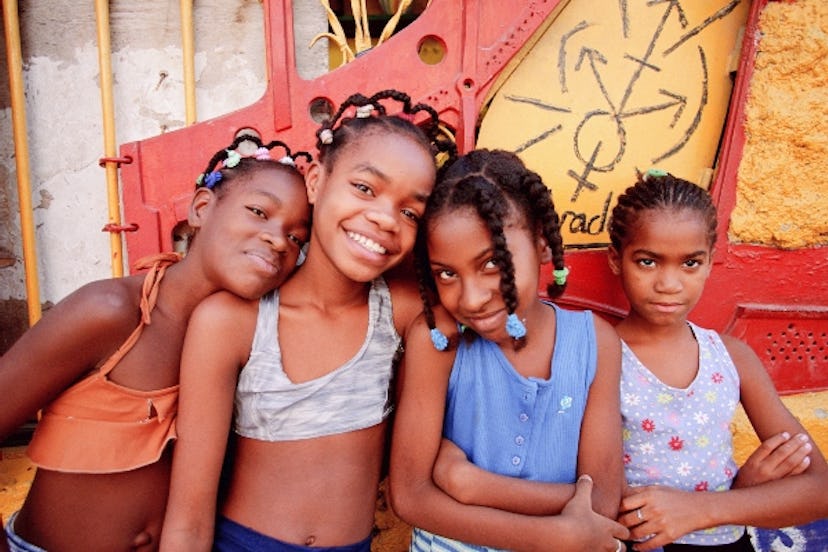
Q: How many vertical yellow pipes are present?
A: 3